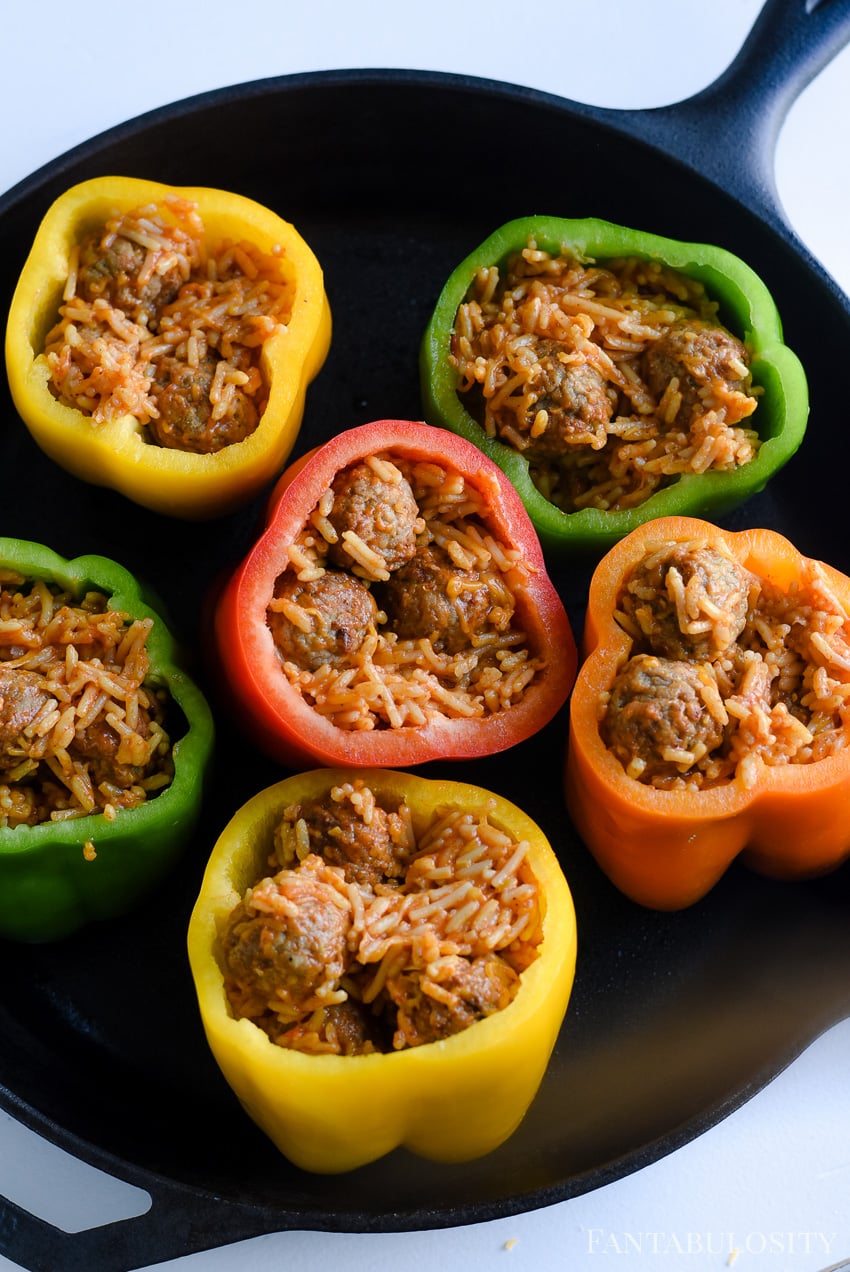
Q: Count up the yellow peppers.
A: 2